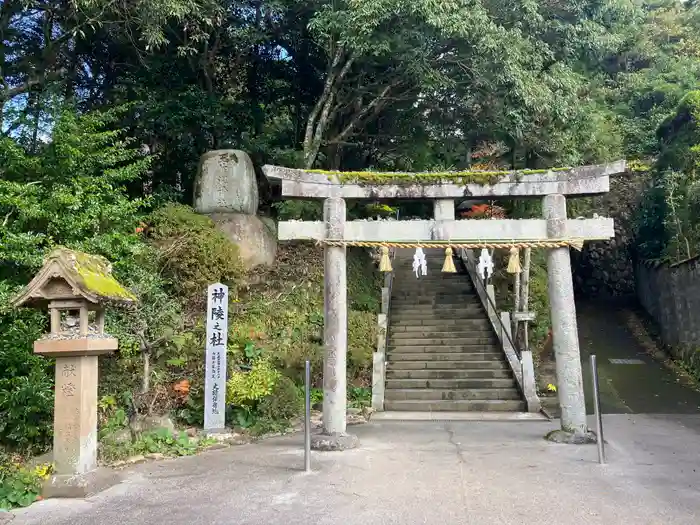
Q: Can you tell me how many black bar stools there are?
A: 0